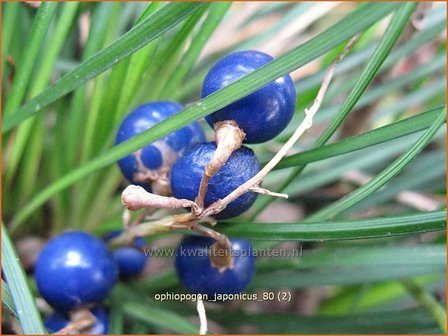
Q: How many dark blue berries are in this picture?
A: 7